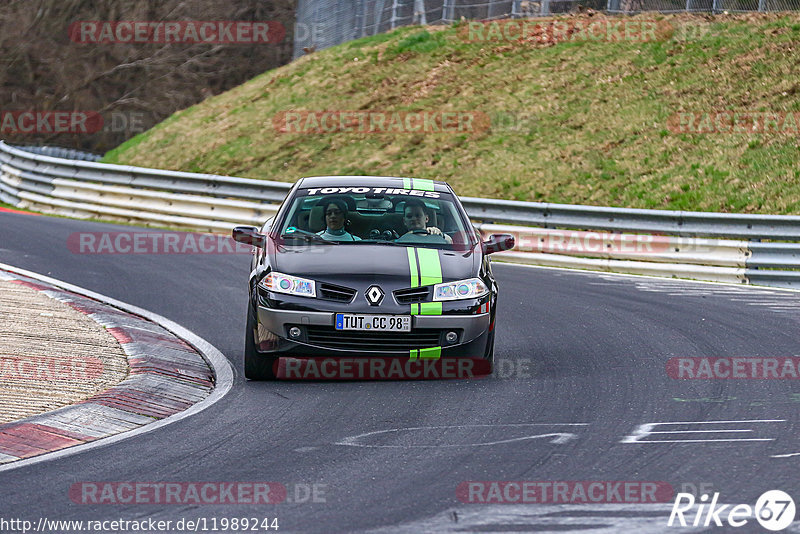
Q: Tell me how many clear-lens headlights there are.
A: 2